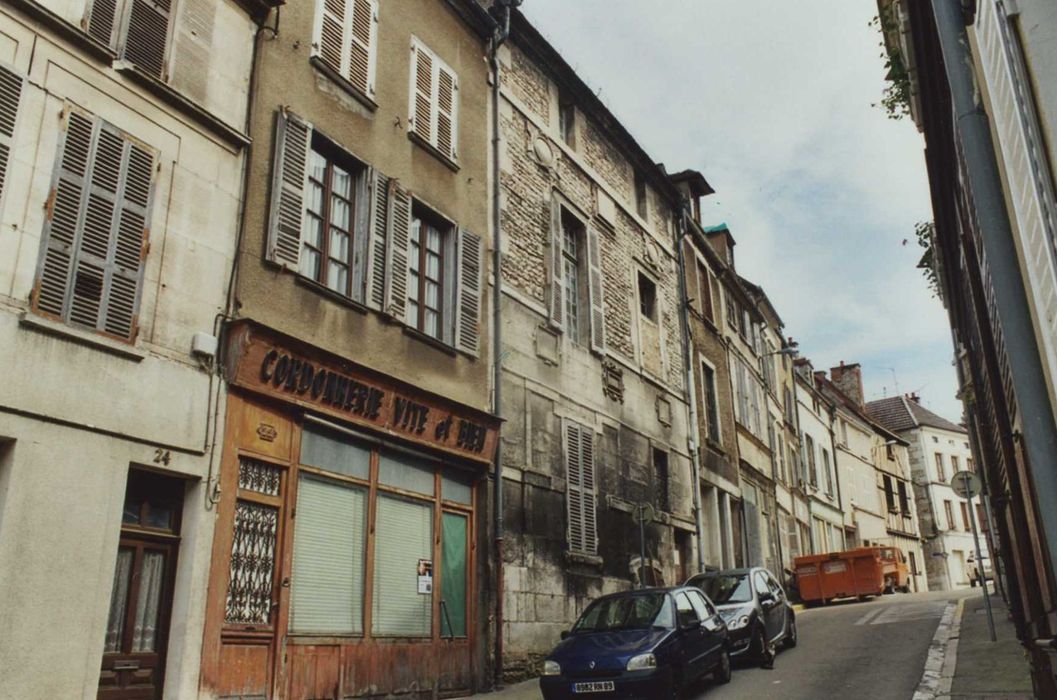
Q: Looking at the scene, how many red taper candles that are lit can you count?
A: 0